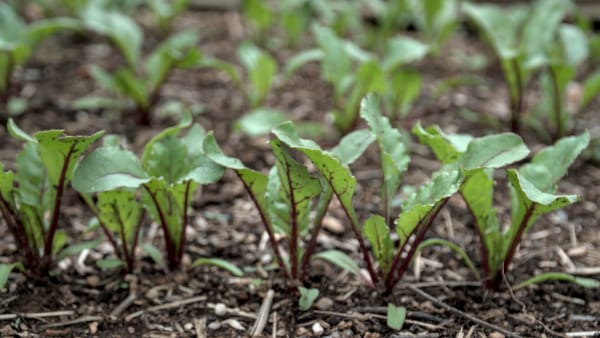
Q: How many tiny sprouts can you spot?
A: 2